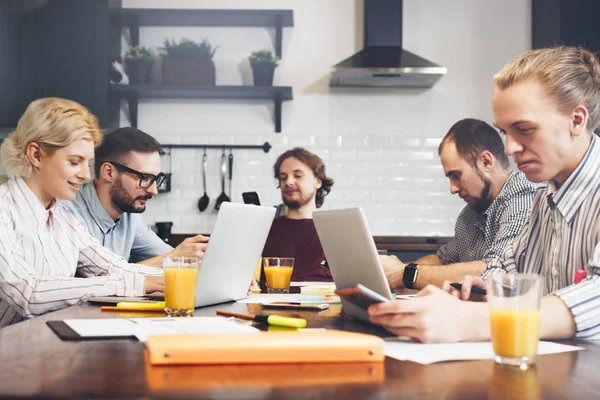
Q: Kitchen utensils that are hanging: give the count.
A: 3